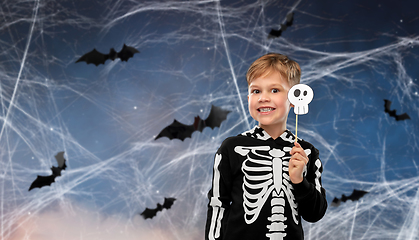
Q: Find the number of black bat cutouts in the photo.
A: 7